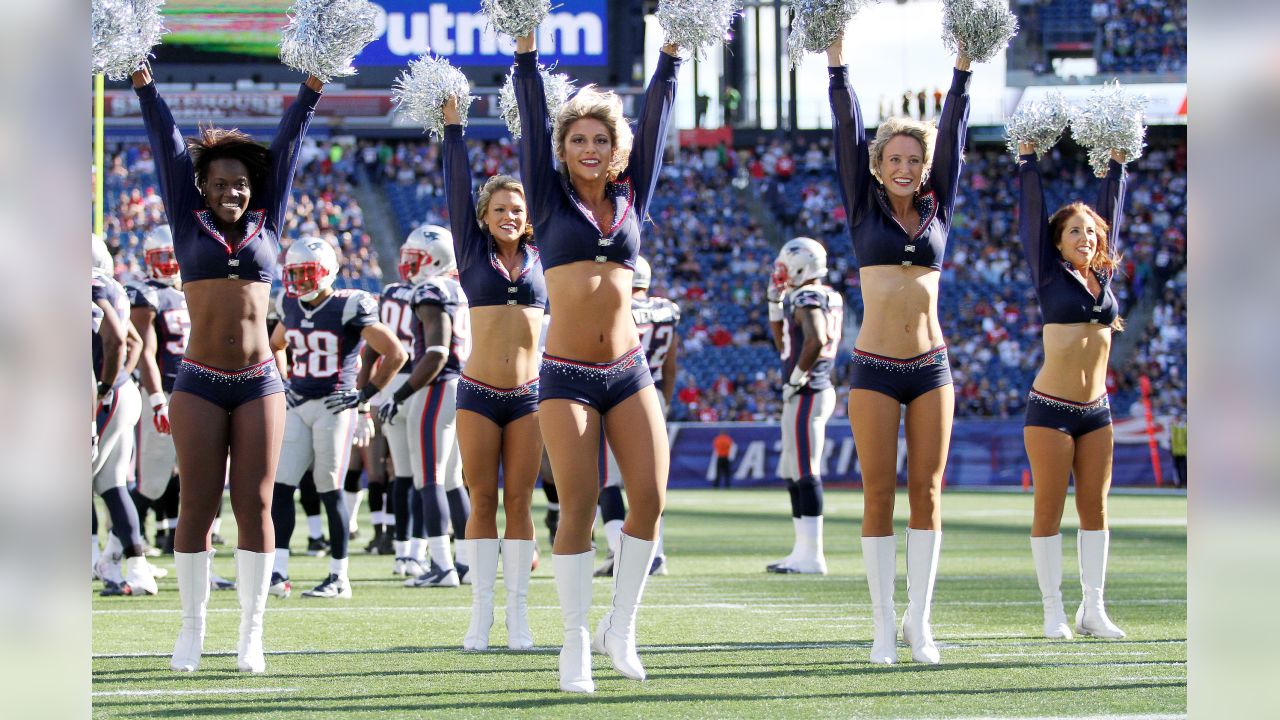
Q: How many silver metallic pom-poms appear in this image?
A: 10